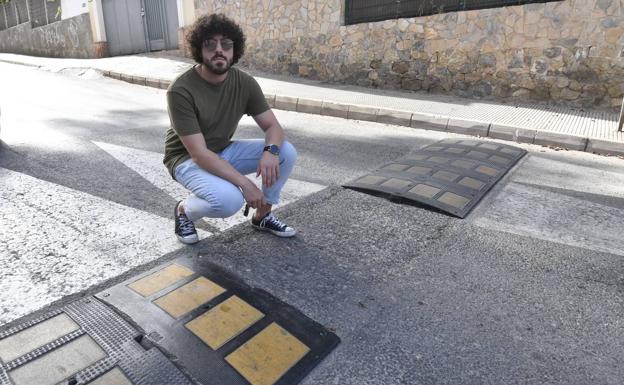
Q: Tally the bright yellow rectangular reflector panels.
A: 4